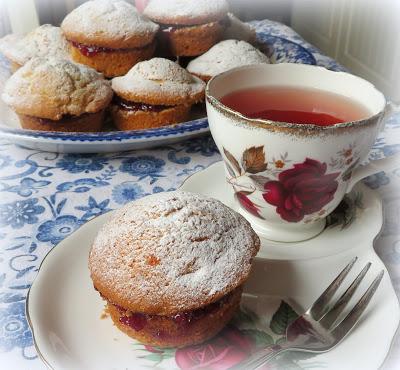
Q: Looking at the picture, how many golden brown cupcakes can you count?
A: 8